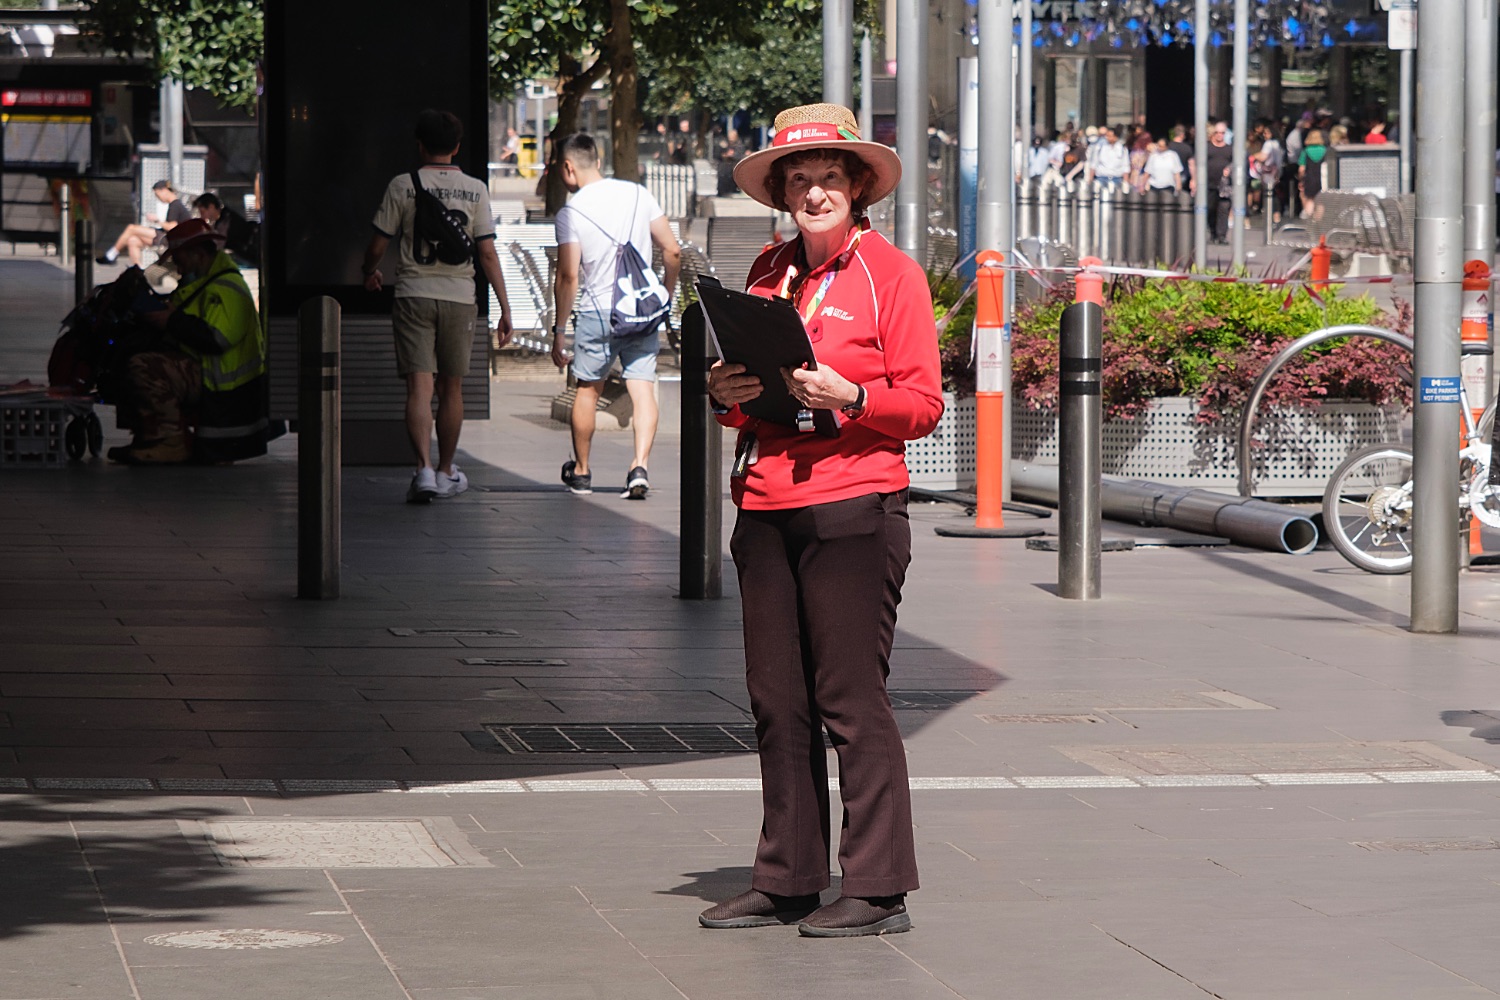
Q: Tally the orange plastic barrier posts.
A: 4